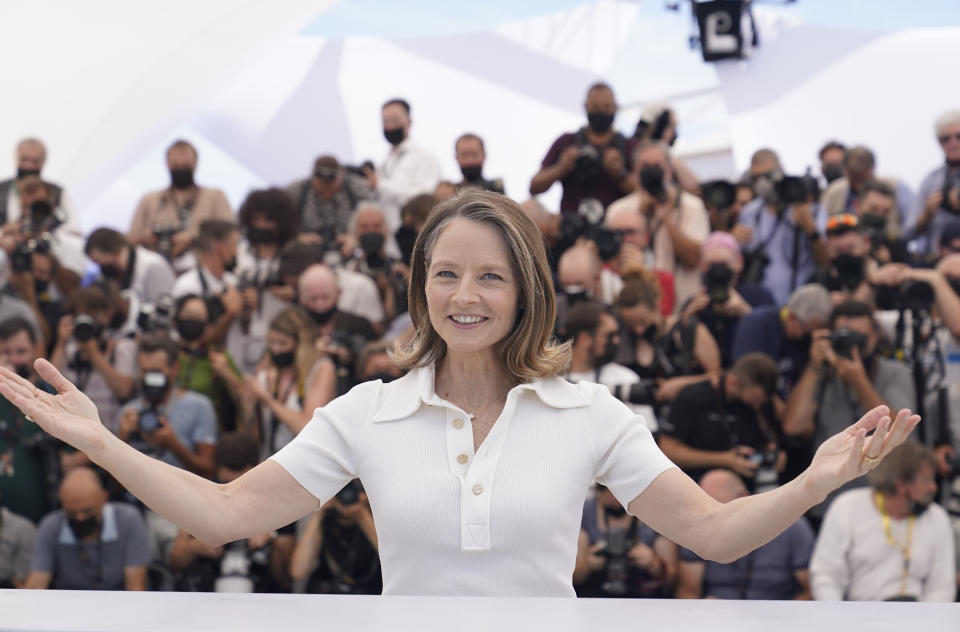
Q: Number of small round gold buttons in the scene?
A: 3